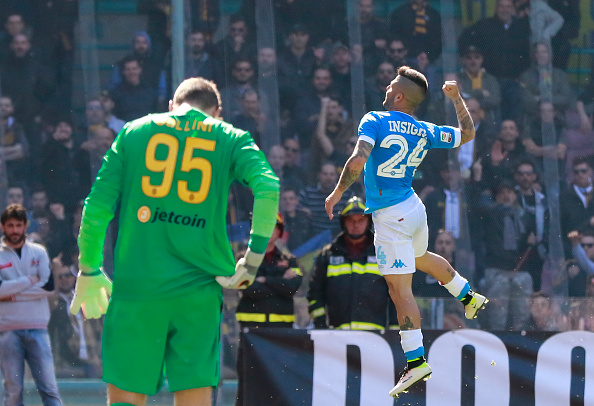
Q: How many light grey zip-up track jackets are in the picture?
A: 1